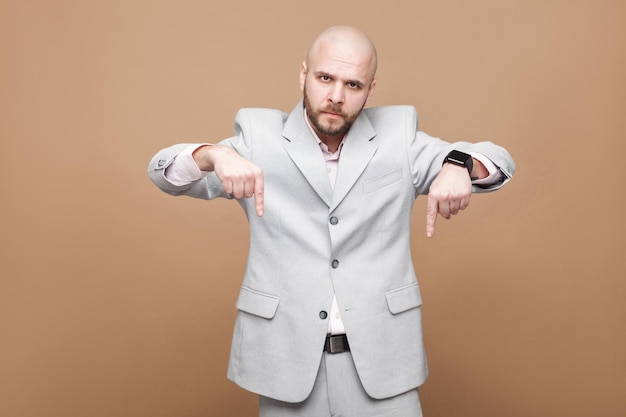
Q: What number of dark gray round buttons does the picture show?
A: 3